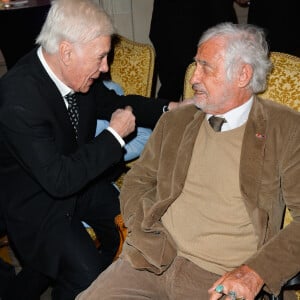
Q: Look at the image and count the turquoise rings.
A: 1